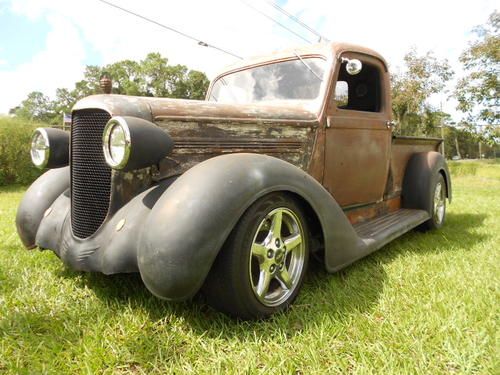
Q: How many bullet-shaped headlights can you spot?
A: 2